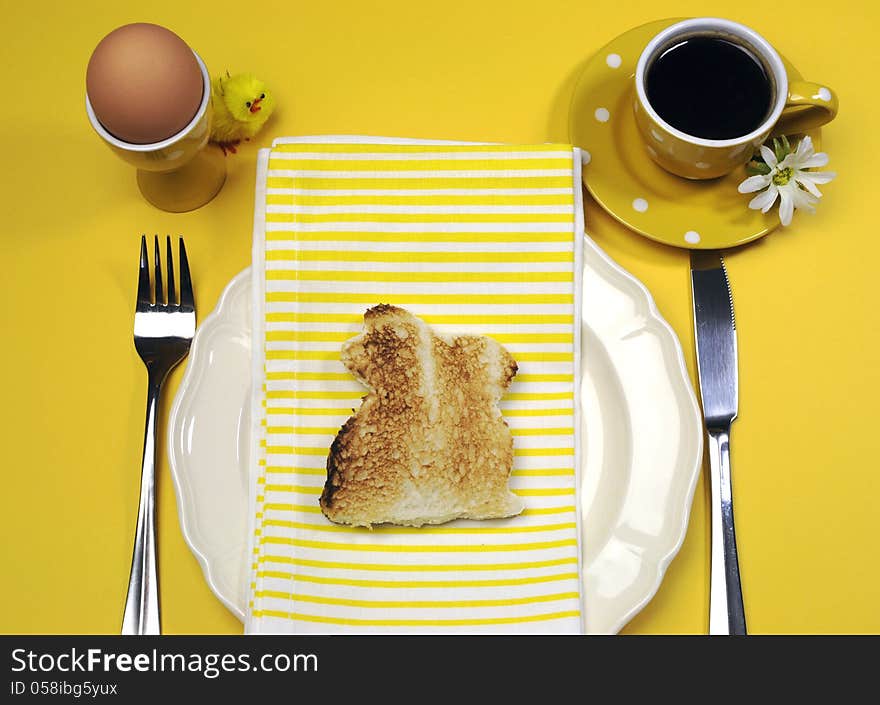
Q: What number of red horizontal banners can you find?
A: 0